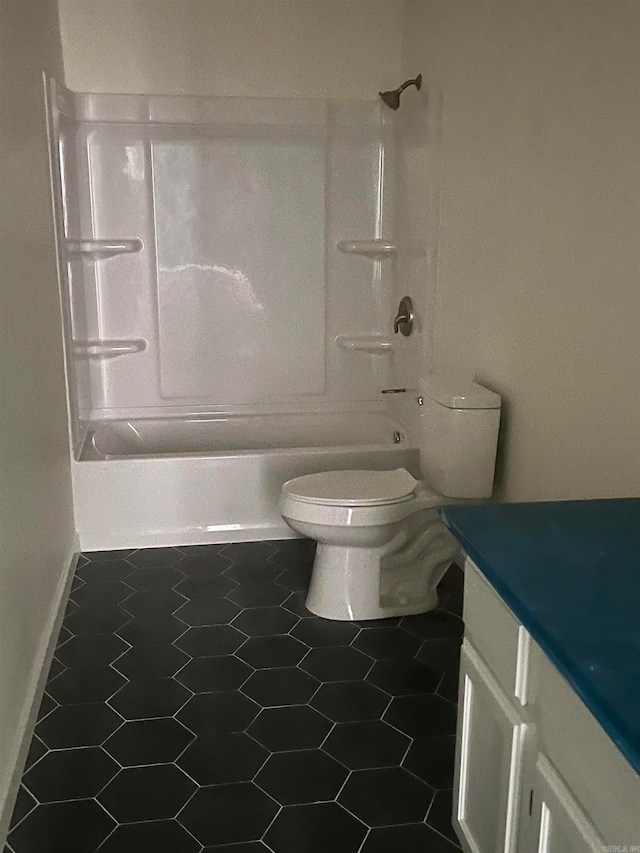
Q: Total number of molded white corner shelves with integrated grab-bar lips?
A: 4